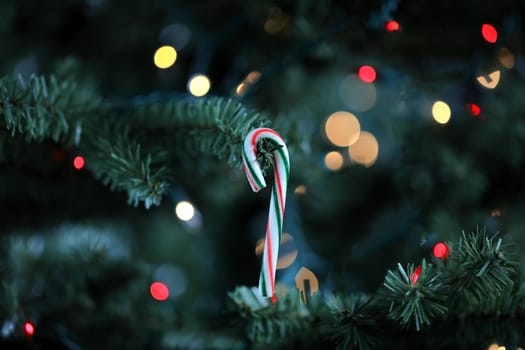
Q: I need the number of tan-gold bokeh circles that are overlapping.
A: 2